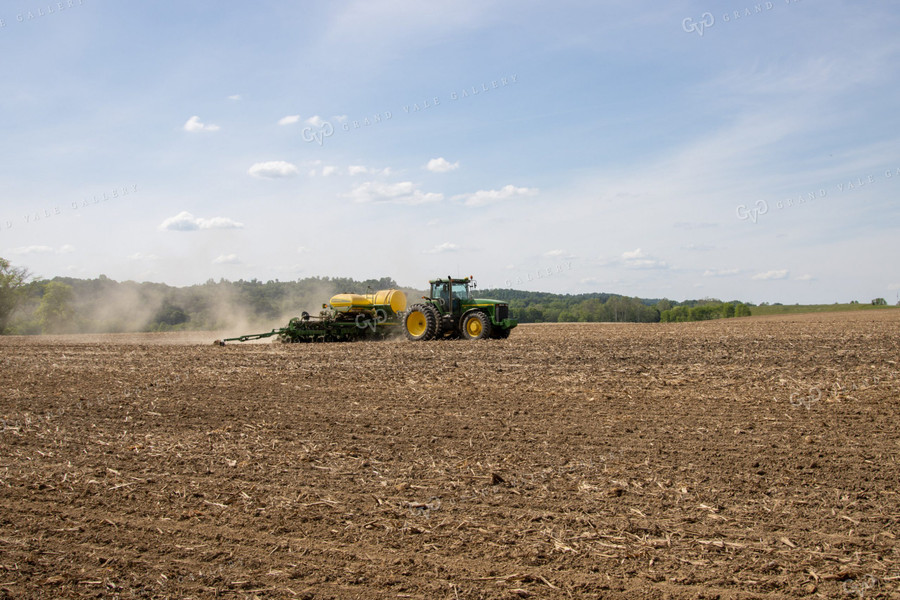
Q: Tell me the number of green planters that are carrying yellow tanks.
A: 1